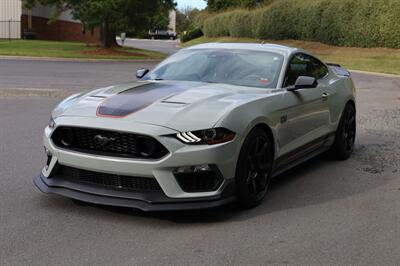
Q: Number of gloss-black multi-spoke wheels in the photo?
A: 2